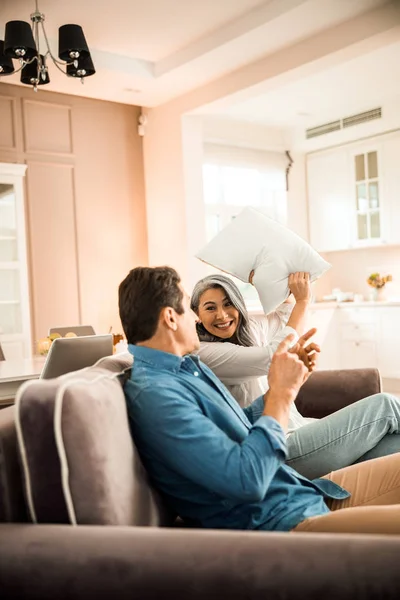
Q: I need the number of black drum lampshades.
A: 5